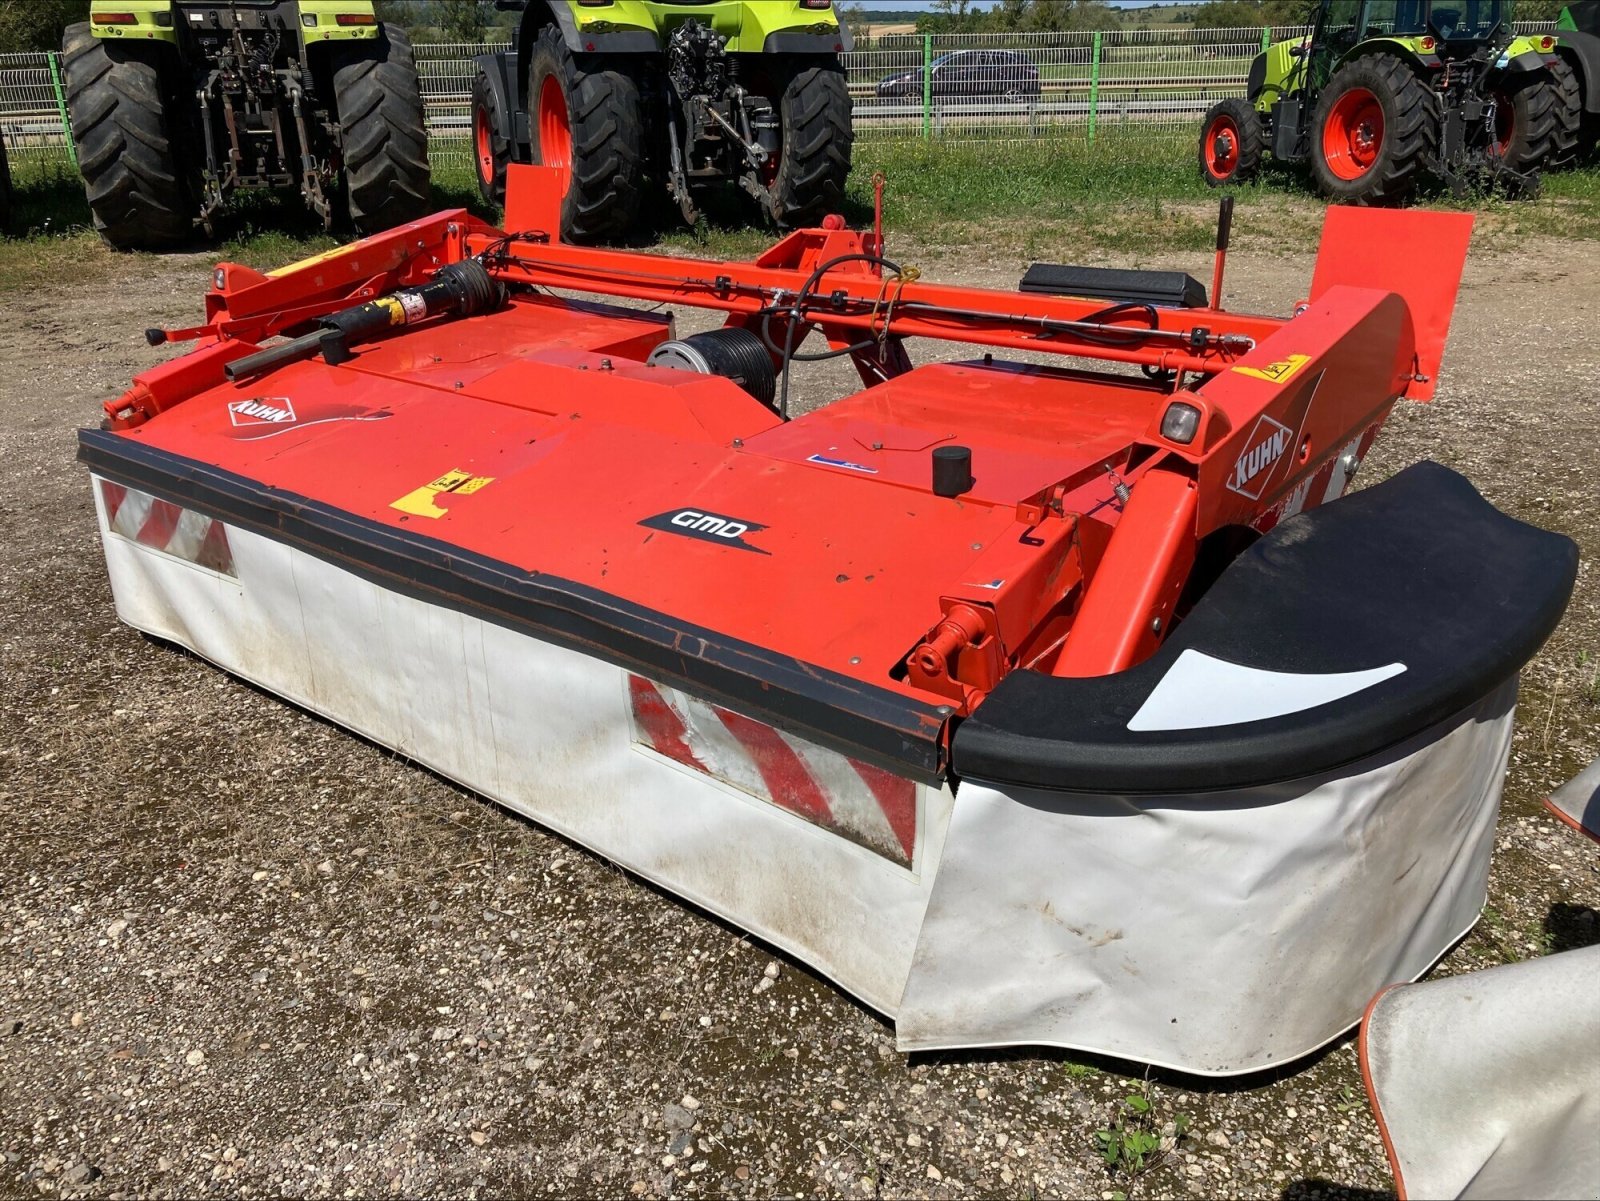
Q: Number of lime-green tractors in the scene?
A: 3